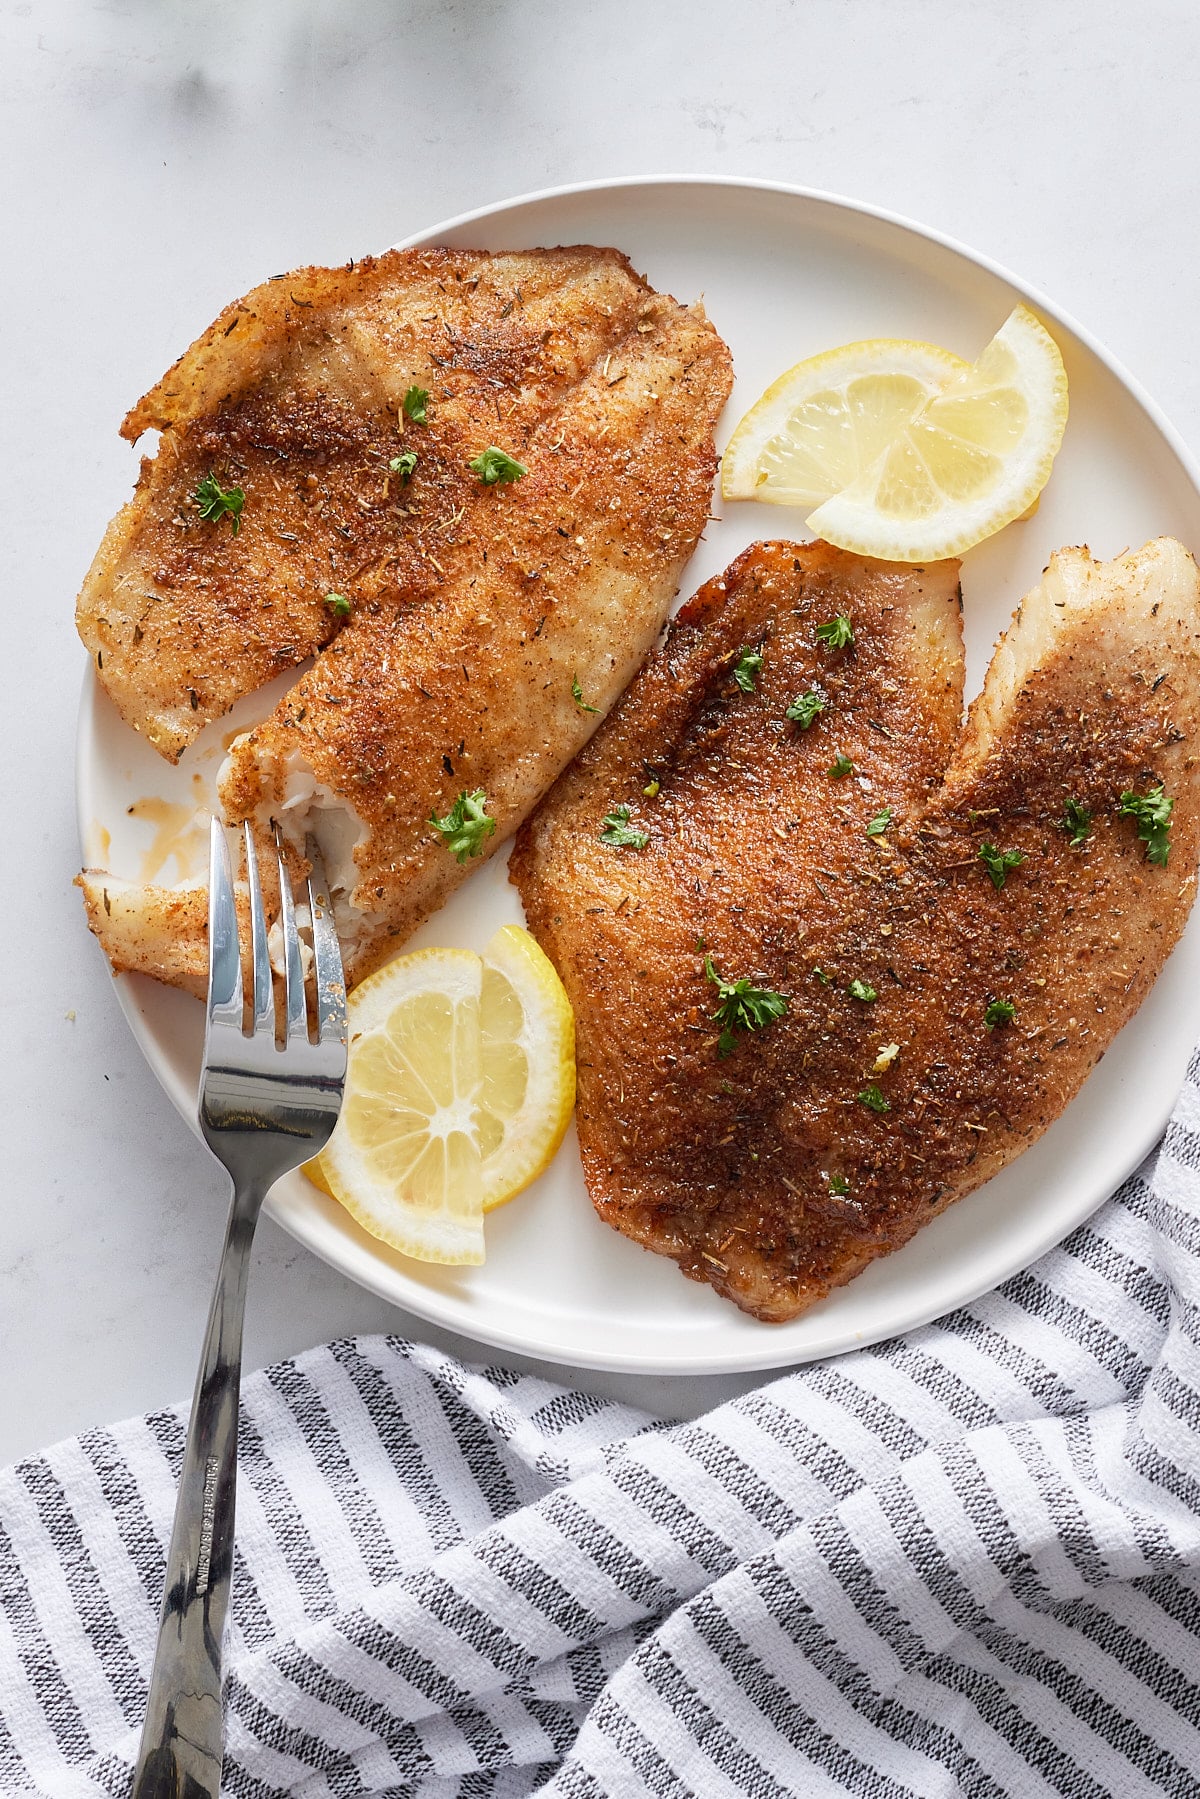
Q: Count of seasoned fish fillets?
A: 2